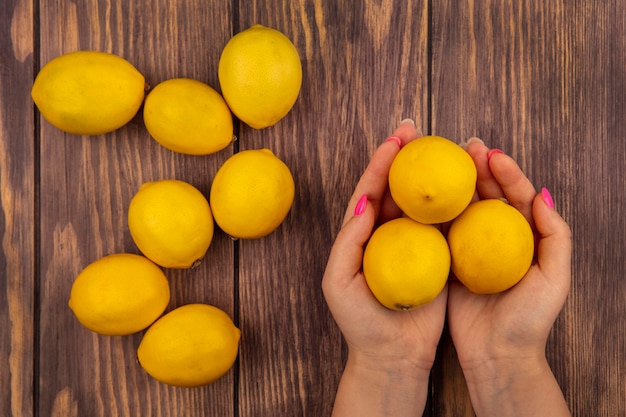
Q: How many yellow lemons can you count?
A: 10